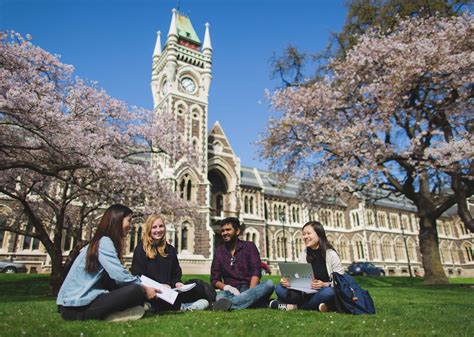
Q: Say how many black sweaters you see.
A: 1